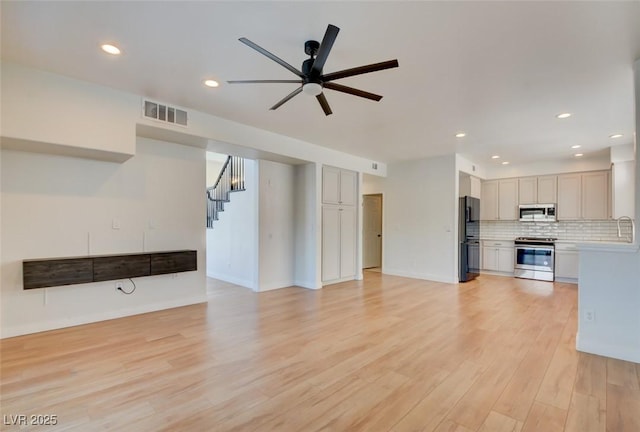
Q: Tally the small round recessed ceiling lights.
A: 9